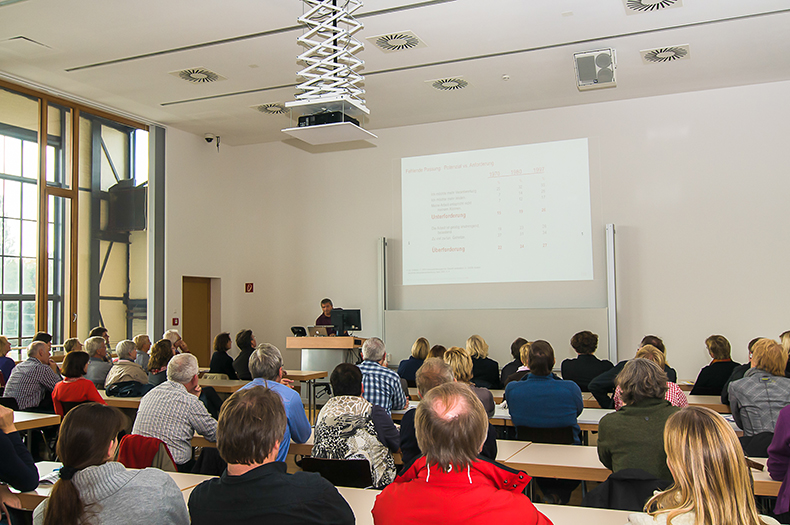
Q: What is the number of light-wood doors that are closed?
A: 1